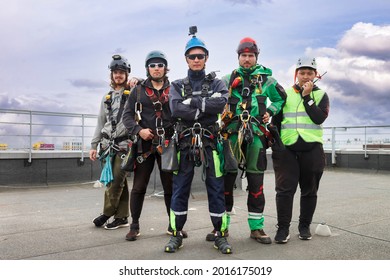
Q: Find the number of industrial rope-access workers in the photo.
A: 5